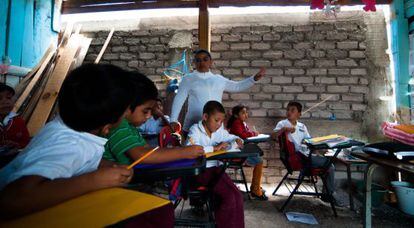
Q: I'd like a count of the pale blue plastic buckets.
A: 1